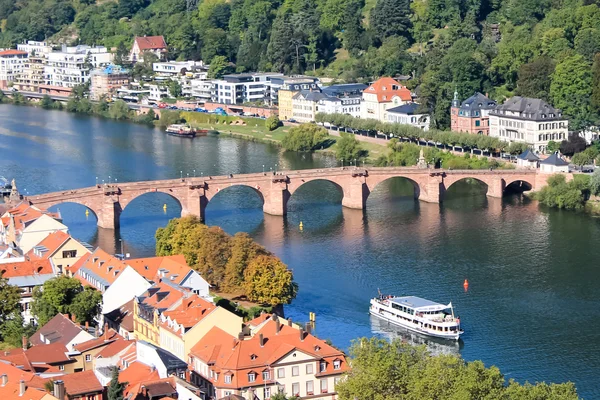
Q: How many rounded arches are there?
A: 7